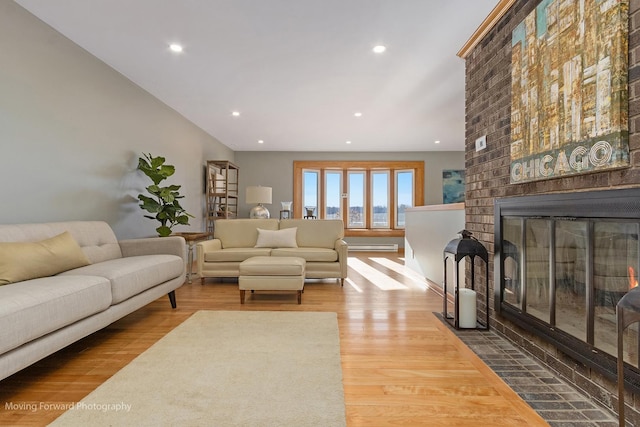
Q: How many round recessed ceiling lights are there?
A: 7